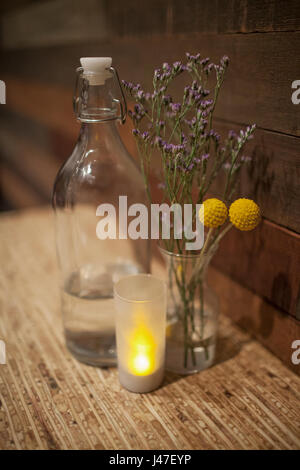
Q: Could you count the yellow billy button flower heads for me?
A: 2